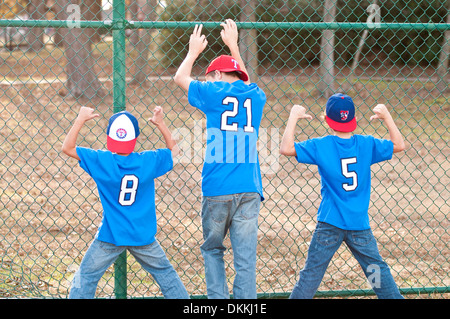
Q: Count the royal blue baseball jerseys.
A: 3